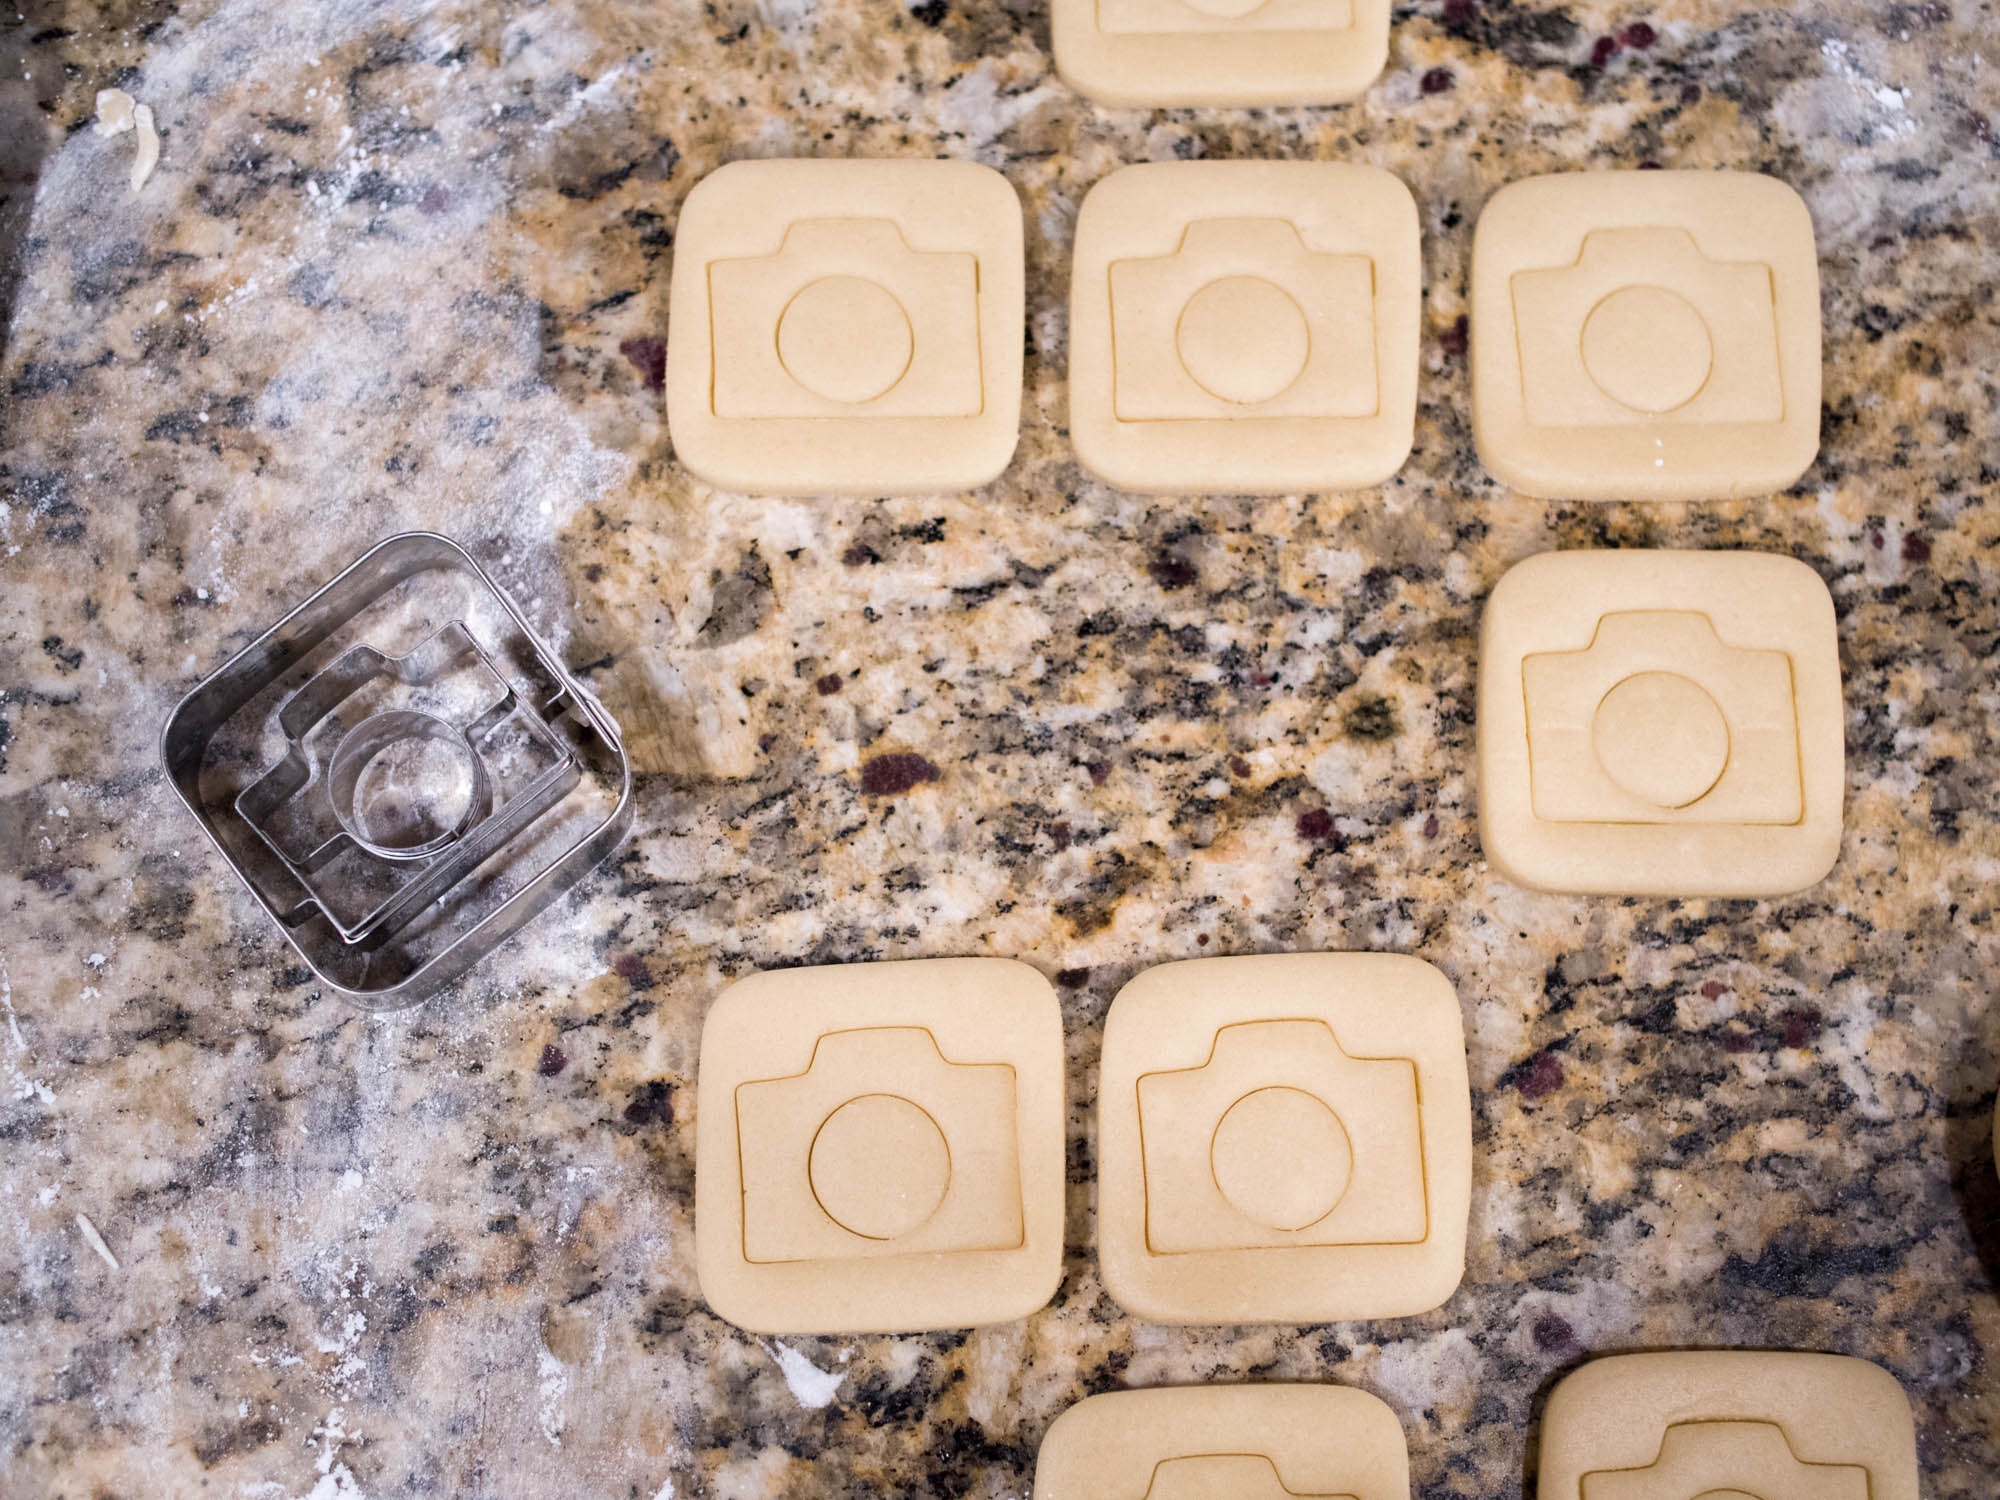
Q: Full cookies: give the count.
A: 6